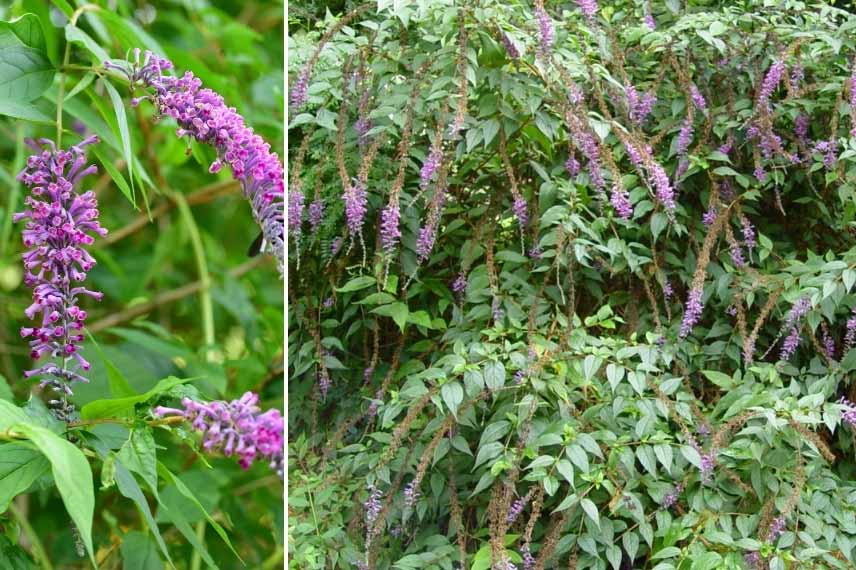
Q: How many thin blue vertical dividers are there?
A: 0